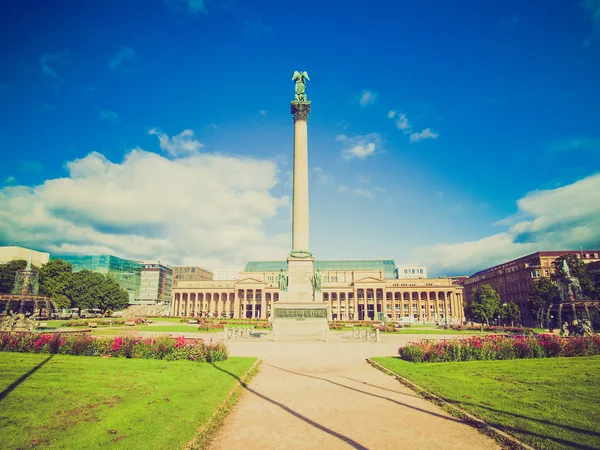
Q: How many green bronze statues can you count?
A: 3